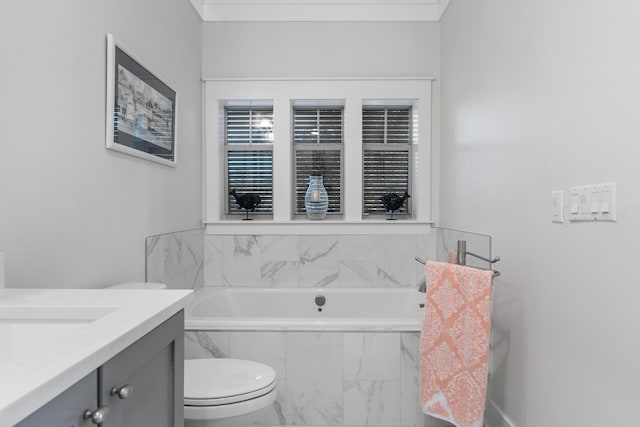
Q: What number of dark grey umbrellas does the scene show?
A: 0